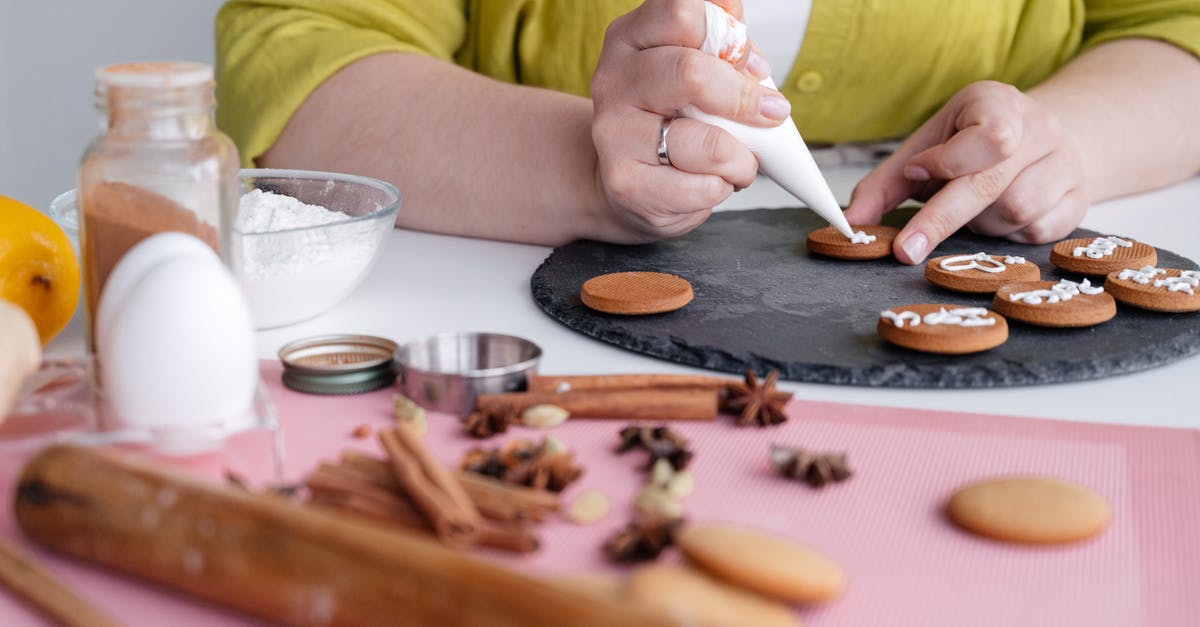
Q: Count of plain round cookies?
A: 4